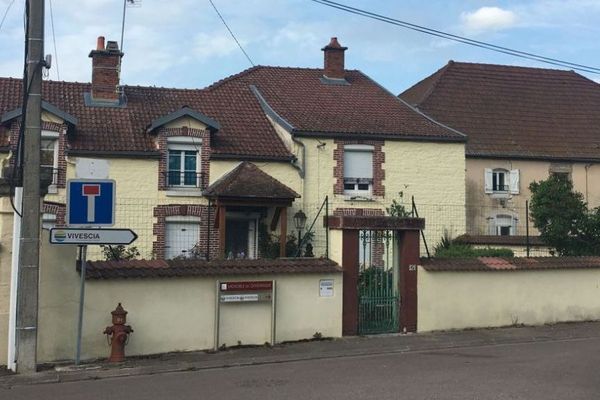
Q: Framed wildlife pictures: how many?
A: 0